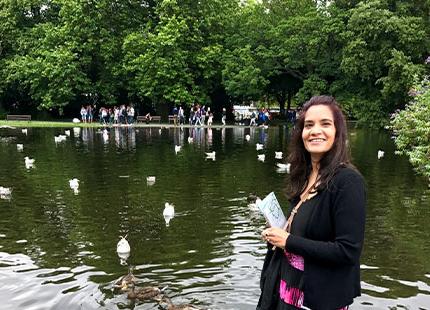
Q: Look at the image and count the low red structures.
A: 3